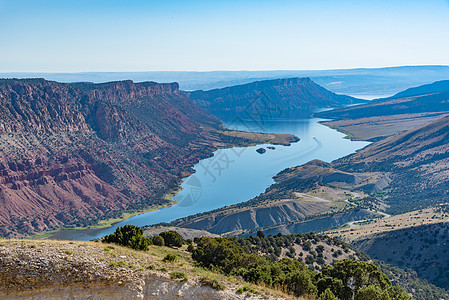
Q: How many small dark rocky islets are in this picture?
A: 2